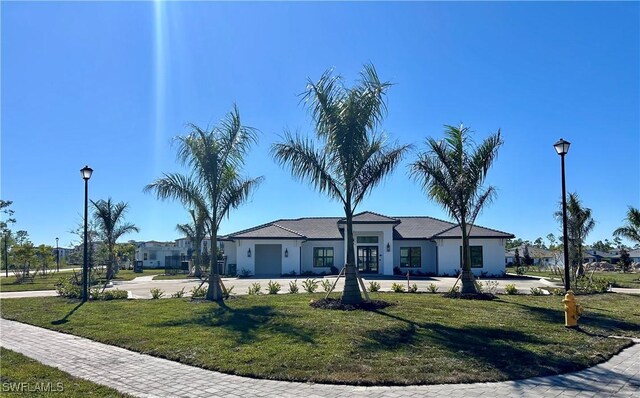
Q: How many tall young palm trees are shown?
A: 3